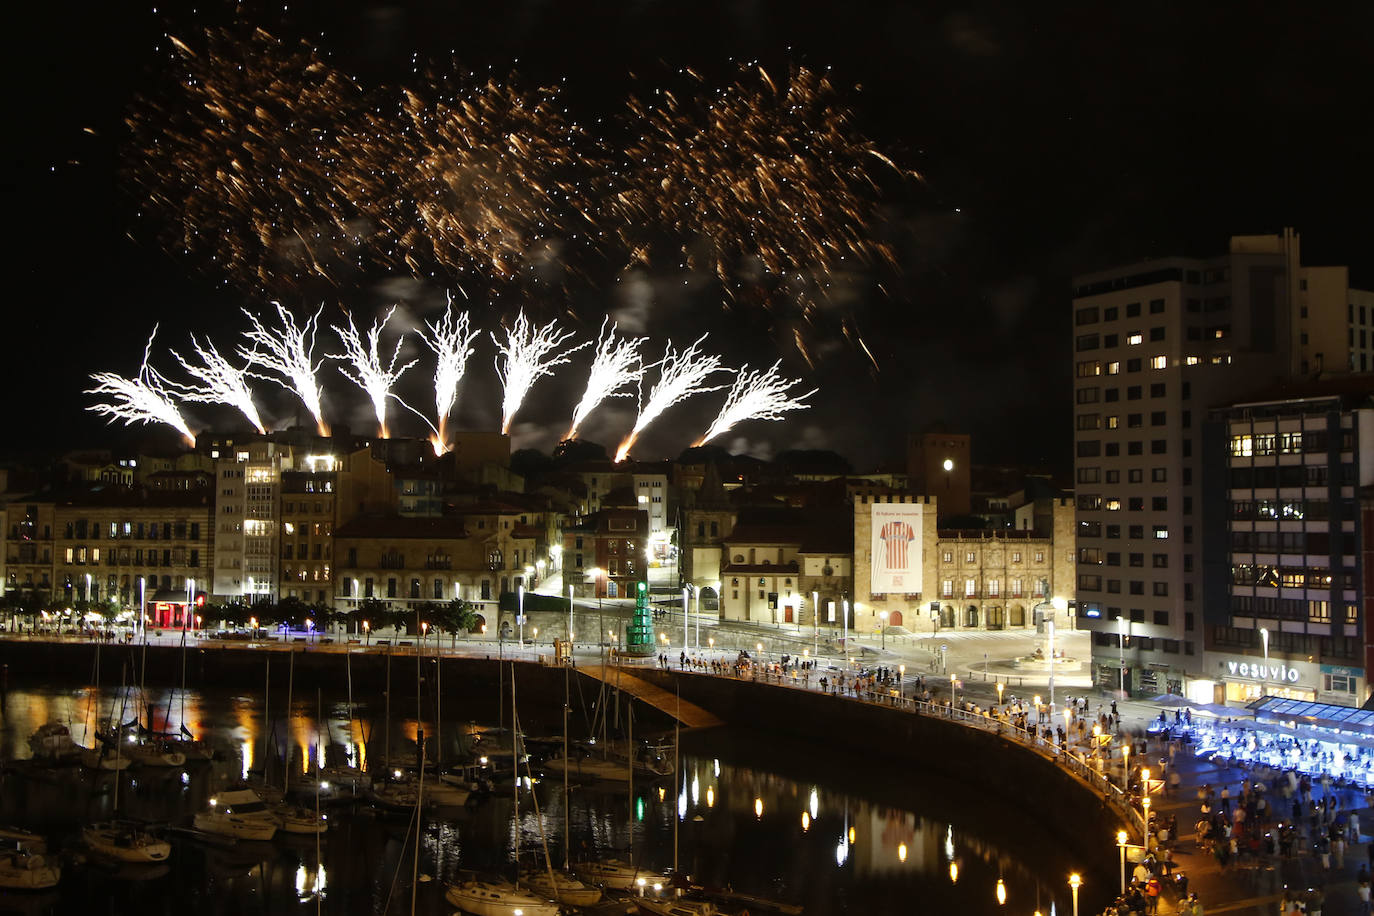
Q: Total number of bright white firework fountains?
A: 9